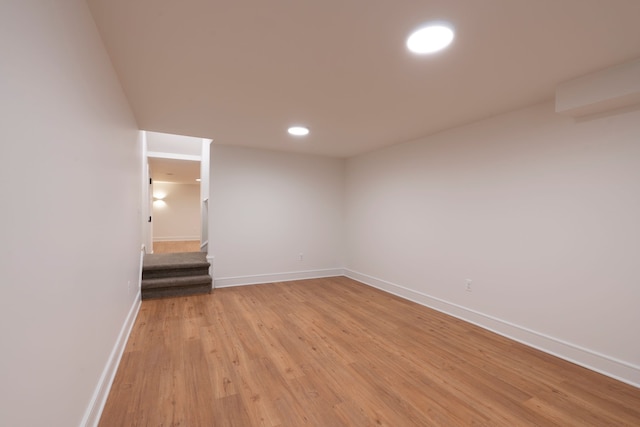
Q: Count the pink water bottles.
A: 0